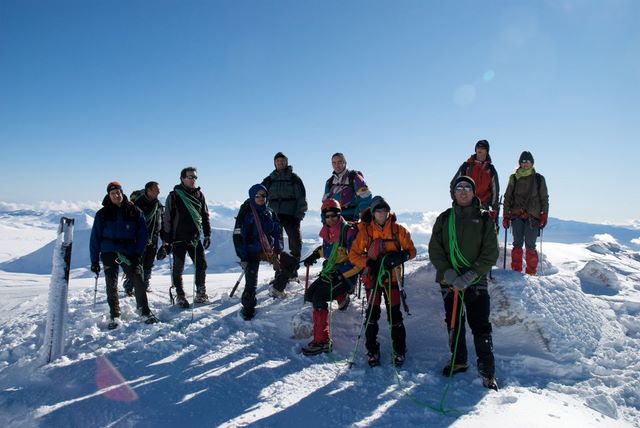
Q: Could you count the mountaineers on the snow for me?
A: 11